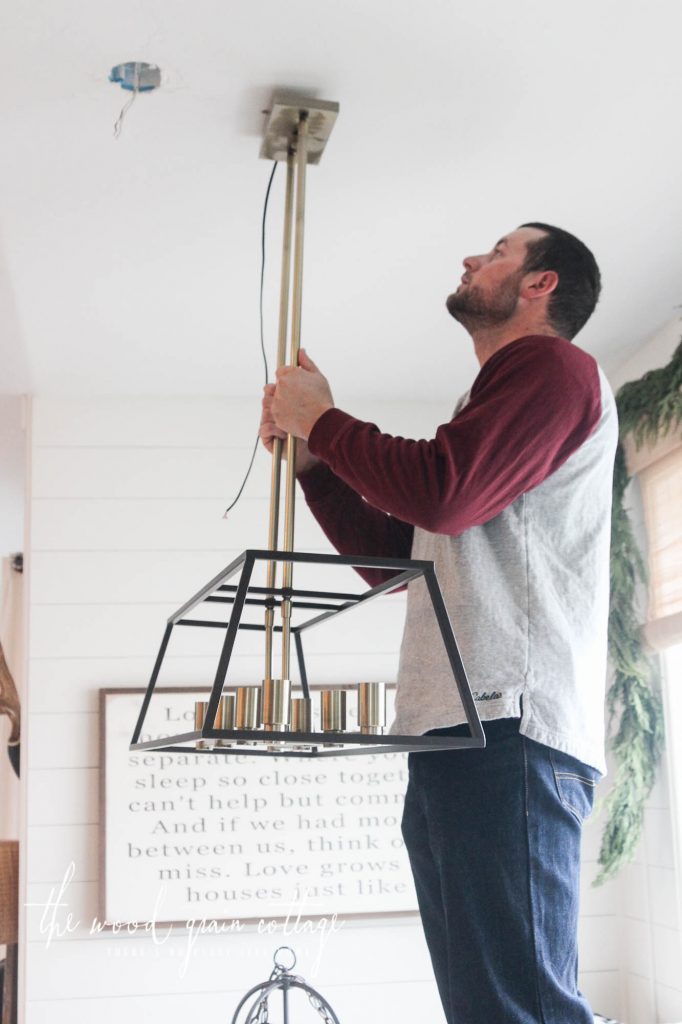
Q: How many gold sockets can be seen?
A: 7